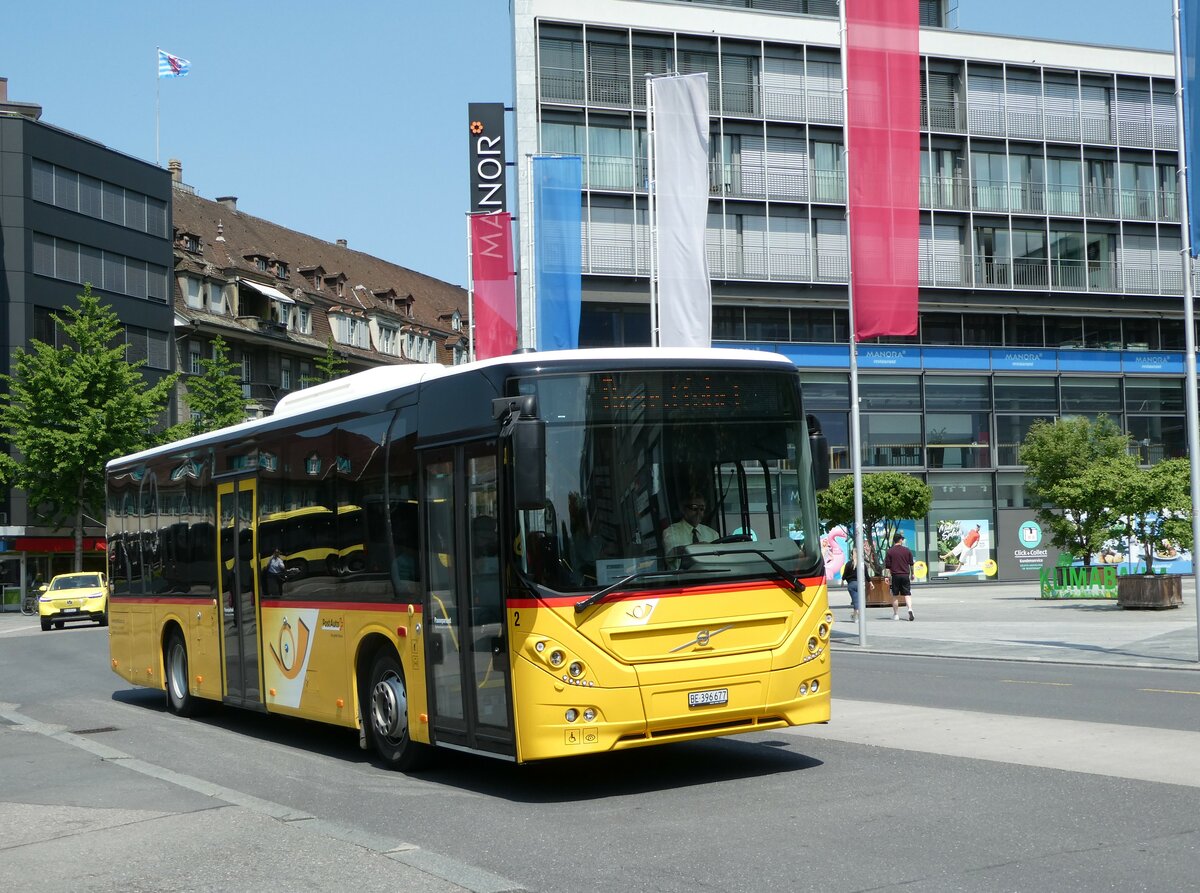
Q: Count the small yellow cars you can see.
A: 1